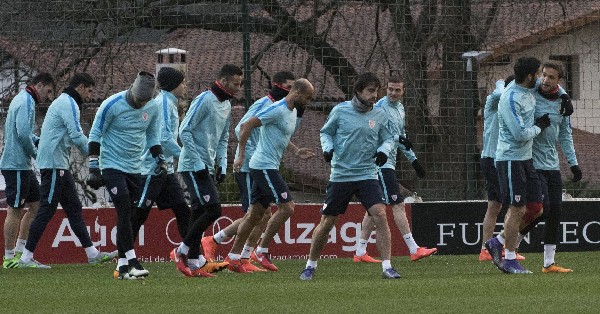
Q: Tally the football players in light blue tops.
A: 12